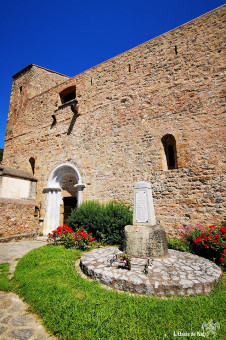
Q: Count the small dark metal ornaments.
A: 2